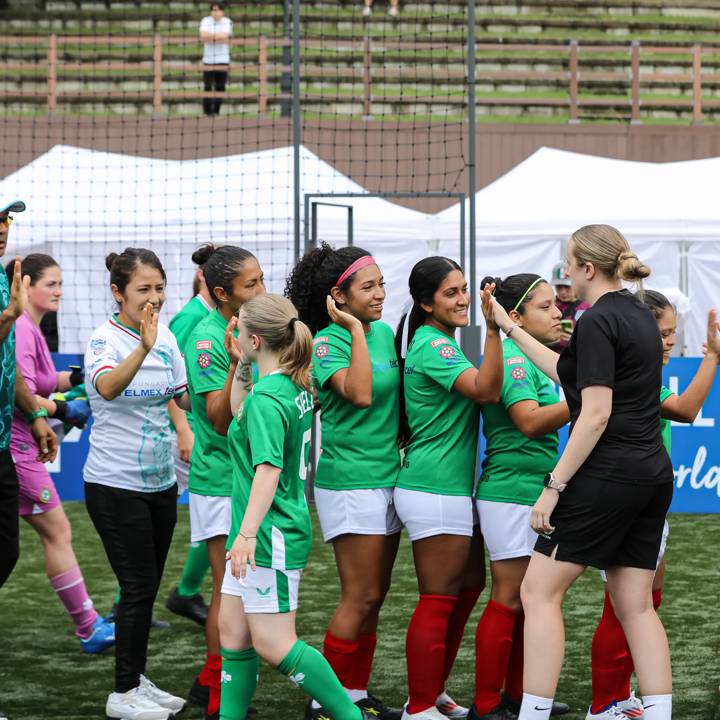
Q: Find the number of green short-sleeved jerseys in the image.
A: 7